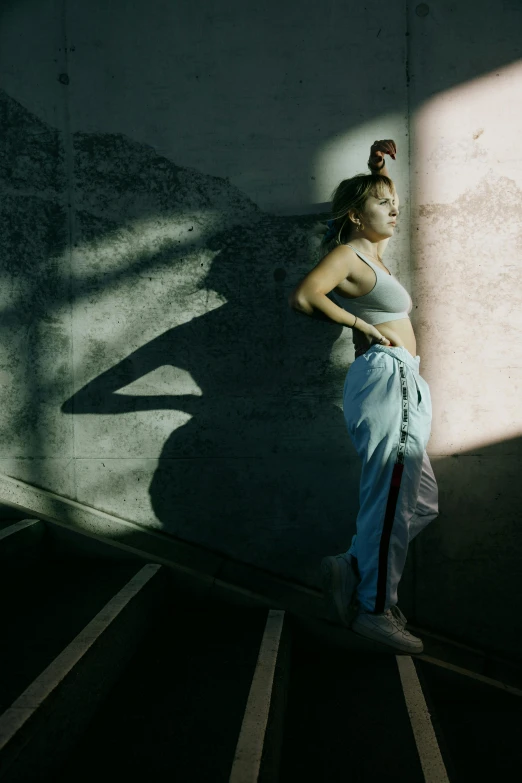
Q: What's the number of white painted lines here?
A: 4